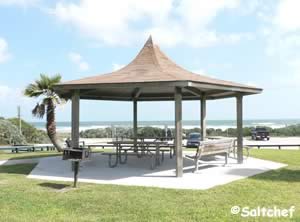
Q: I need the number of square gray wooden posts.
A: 5